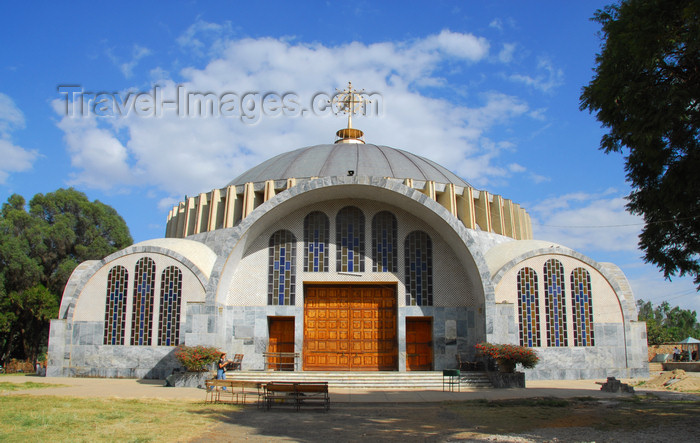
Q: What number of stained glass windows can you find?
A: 11